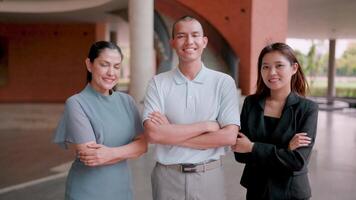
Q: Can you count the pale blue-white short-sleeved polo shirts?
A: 1